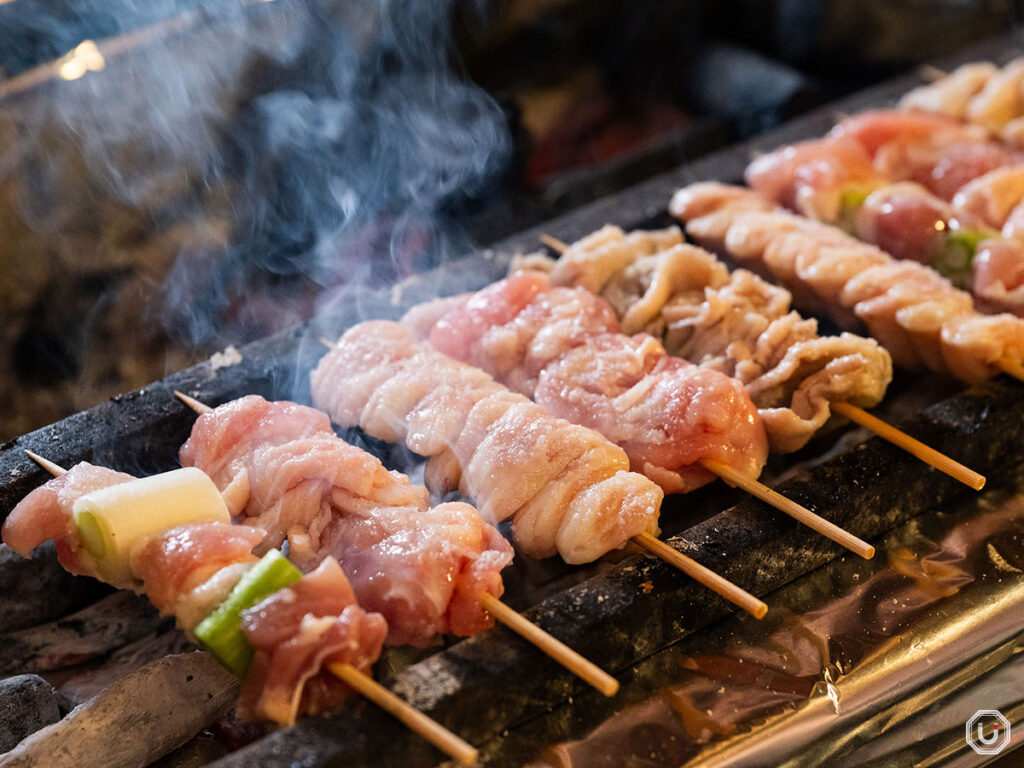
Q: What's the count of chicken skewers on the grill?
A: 9